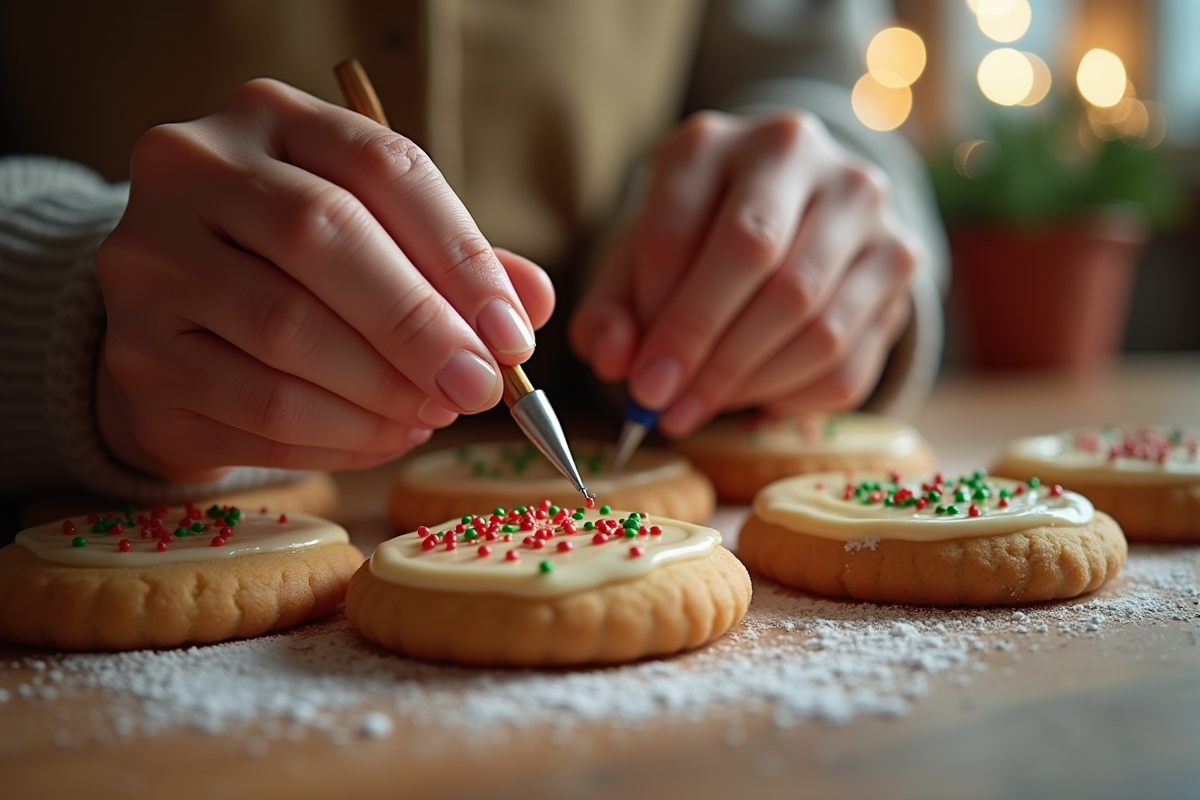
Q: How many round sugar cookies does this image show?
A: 7